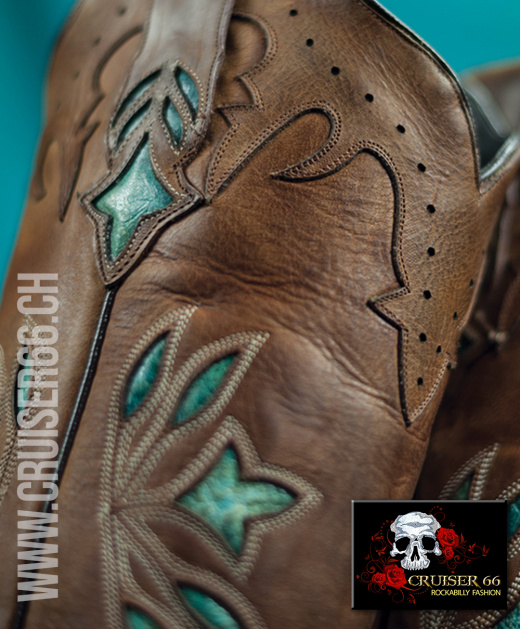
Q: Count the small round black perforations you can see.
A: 14